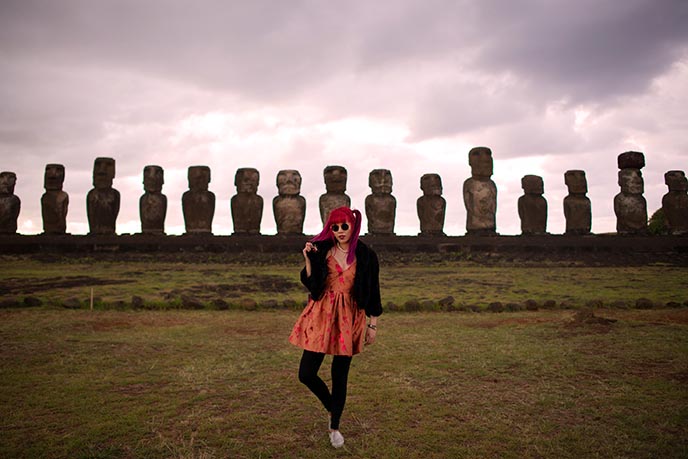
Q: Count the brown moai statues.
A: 15